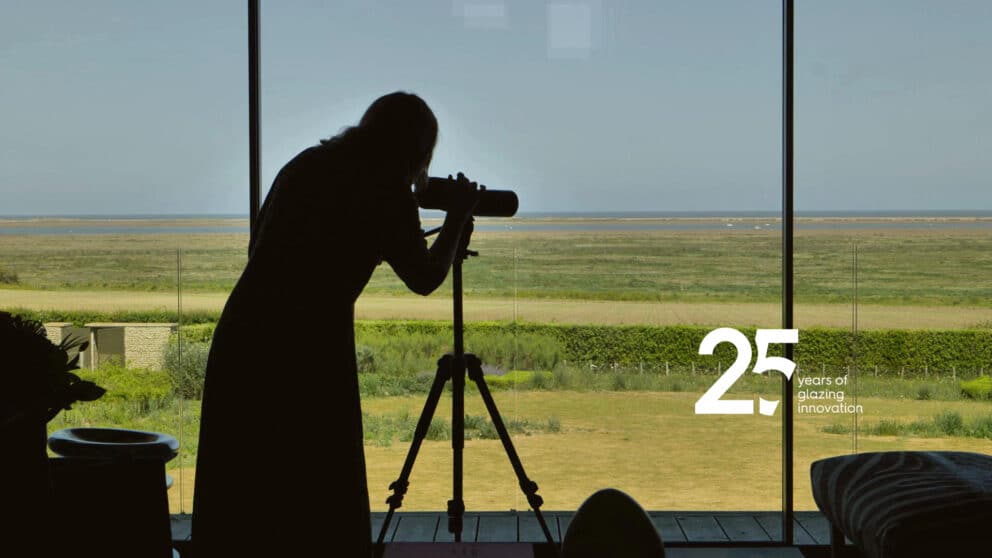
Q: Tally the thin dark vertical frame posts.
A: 2